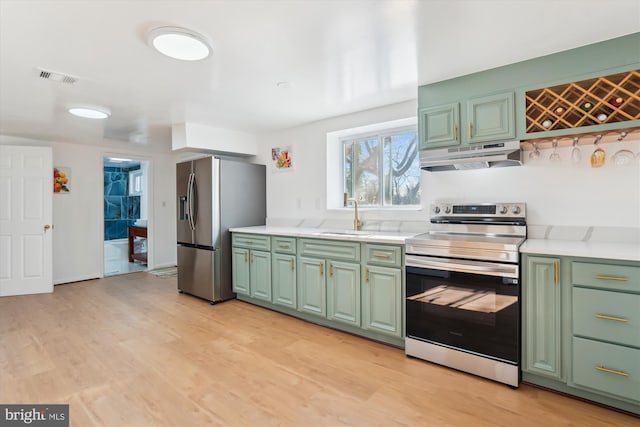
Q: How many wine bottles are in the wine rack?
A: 5